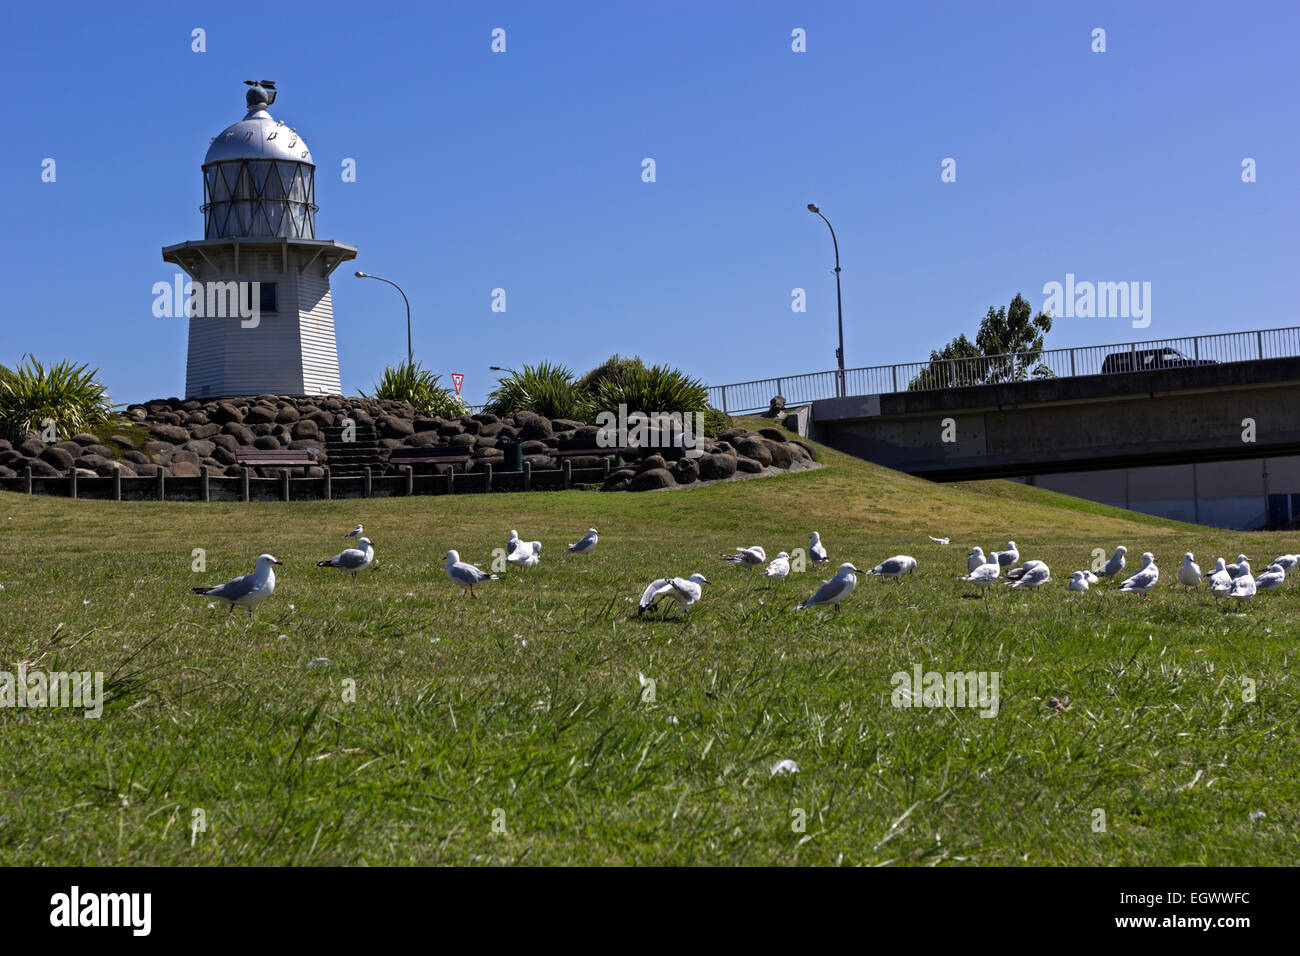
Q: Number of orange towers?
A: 0